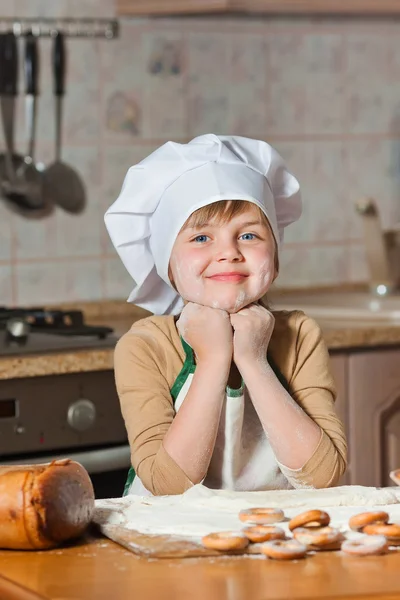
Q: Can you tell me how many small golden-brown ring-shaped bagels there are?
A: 9